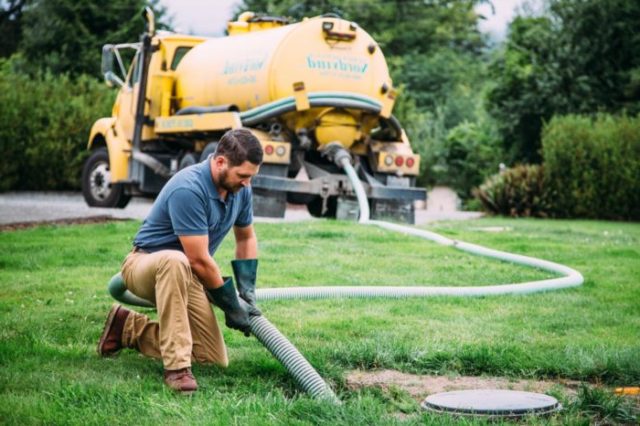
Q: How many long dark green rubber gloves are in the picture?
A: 2